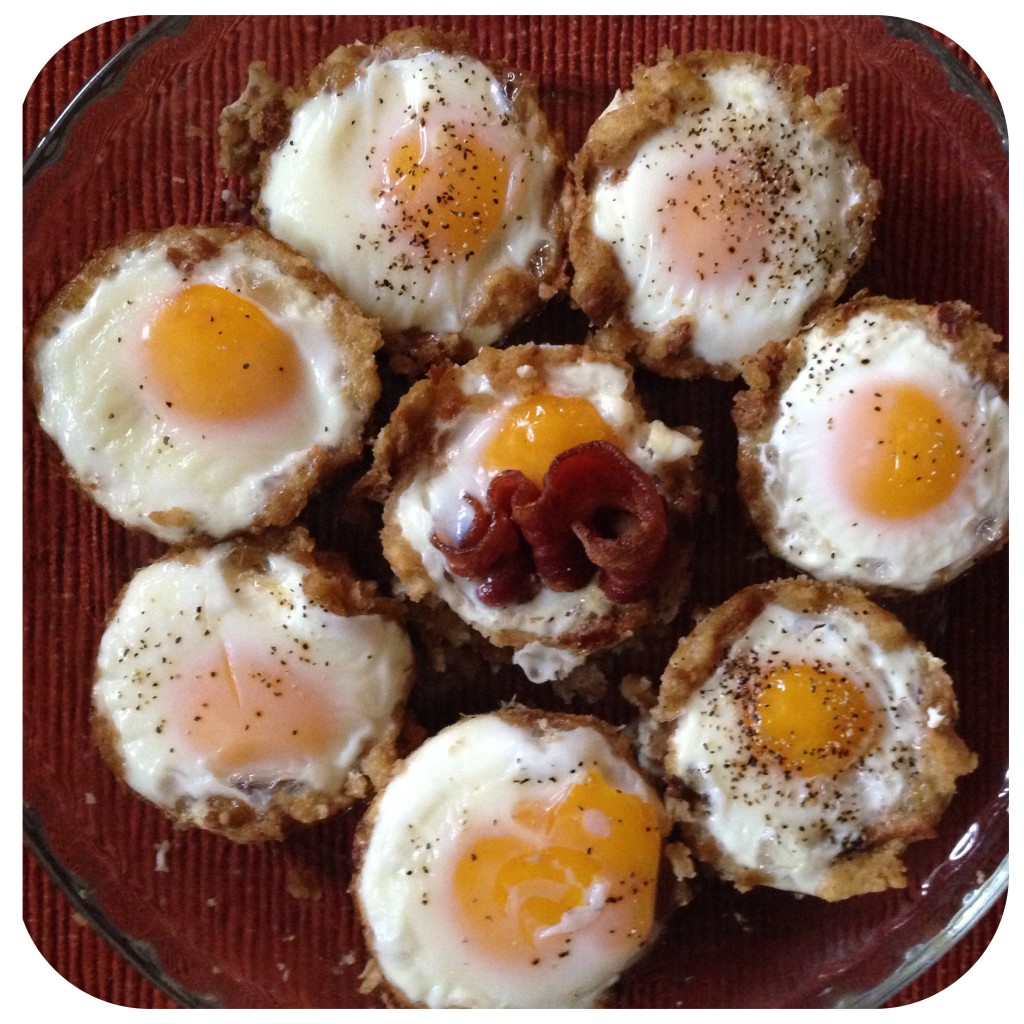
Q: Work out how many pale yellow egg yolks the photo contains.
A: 2